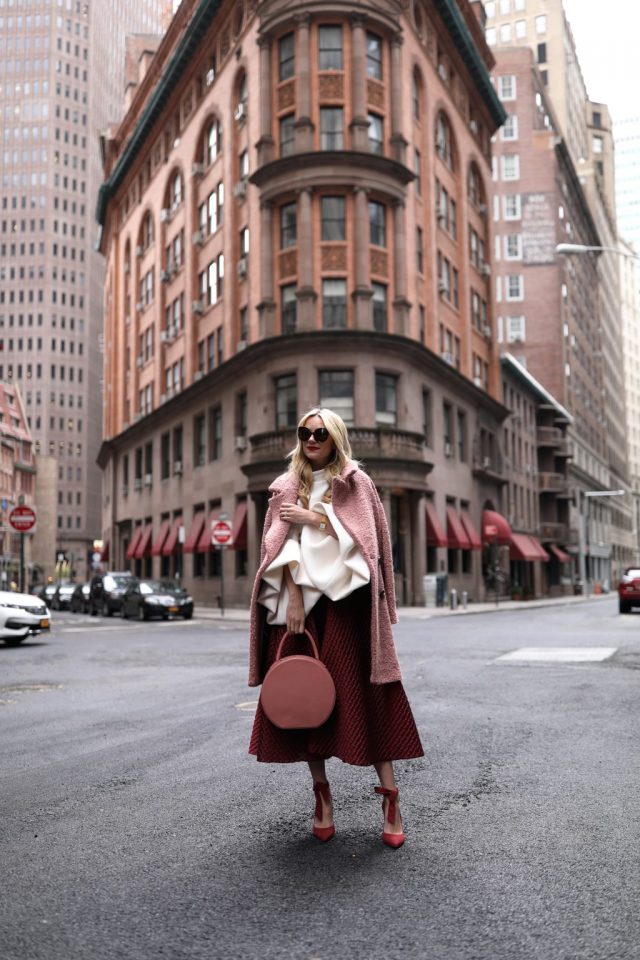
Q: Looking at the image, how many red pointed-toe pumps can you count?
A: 2